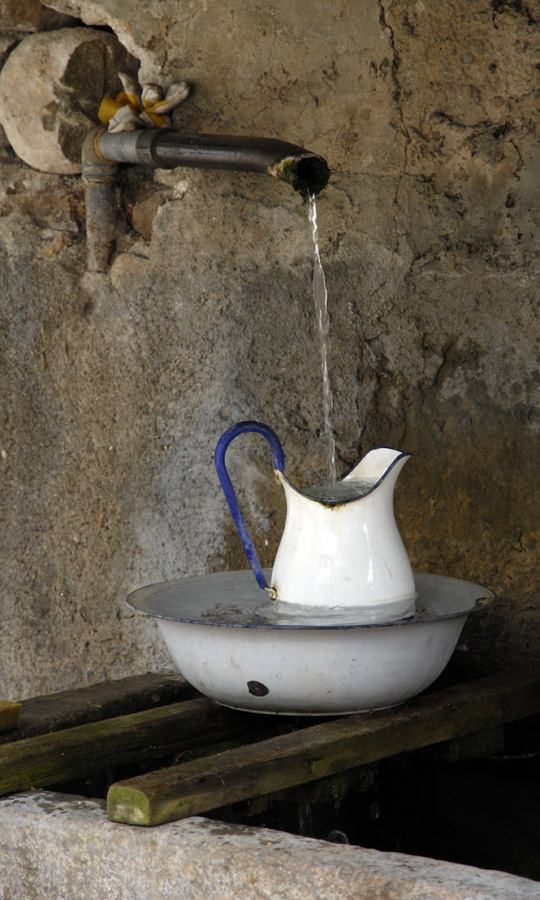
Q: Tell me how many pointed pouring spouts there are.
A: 1